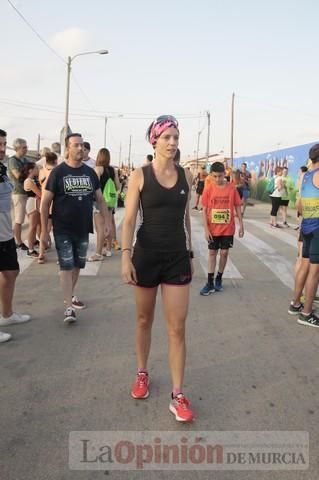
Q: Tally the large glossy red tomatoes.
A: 0